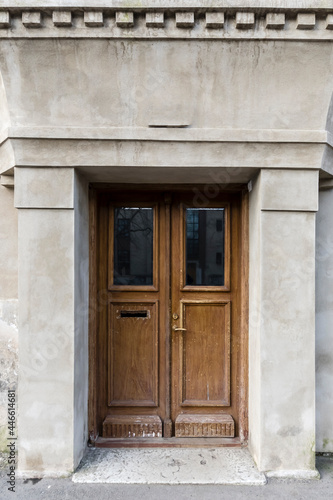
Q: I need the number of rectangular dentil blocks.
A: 12